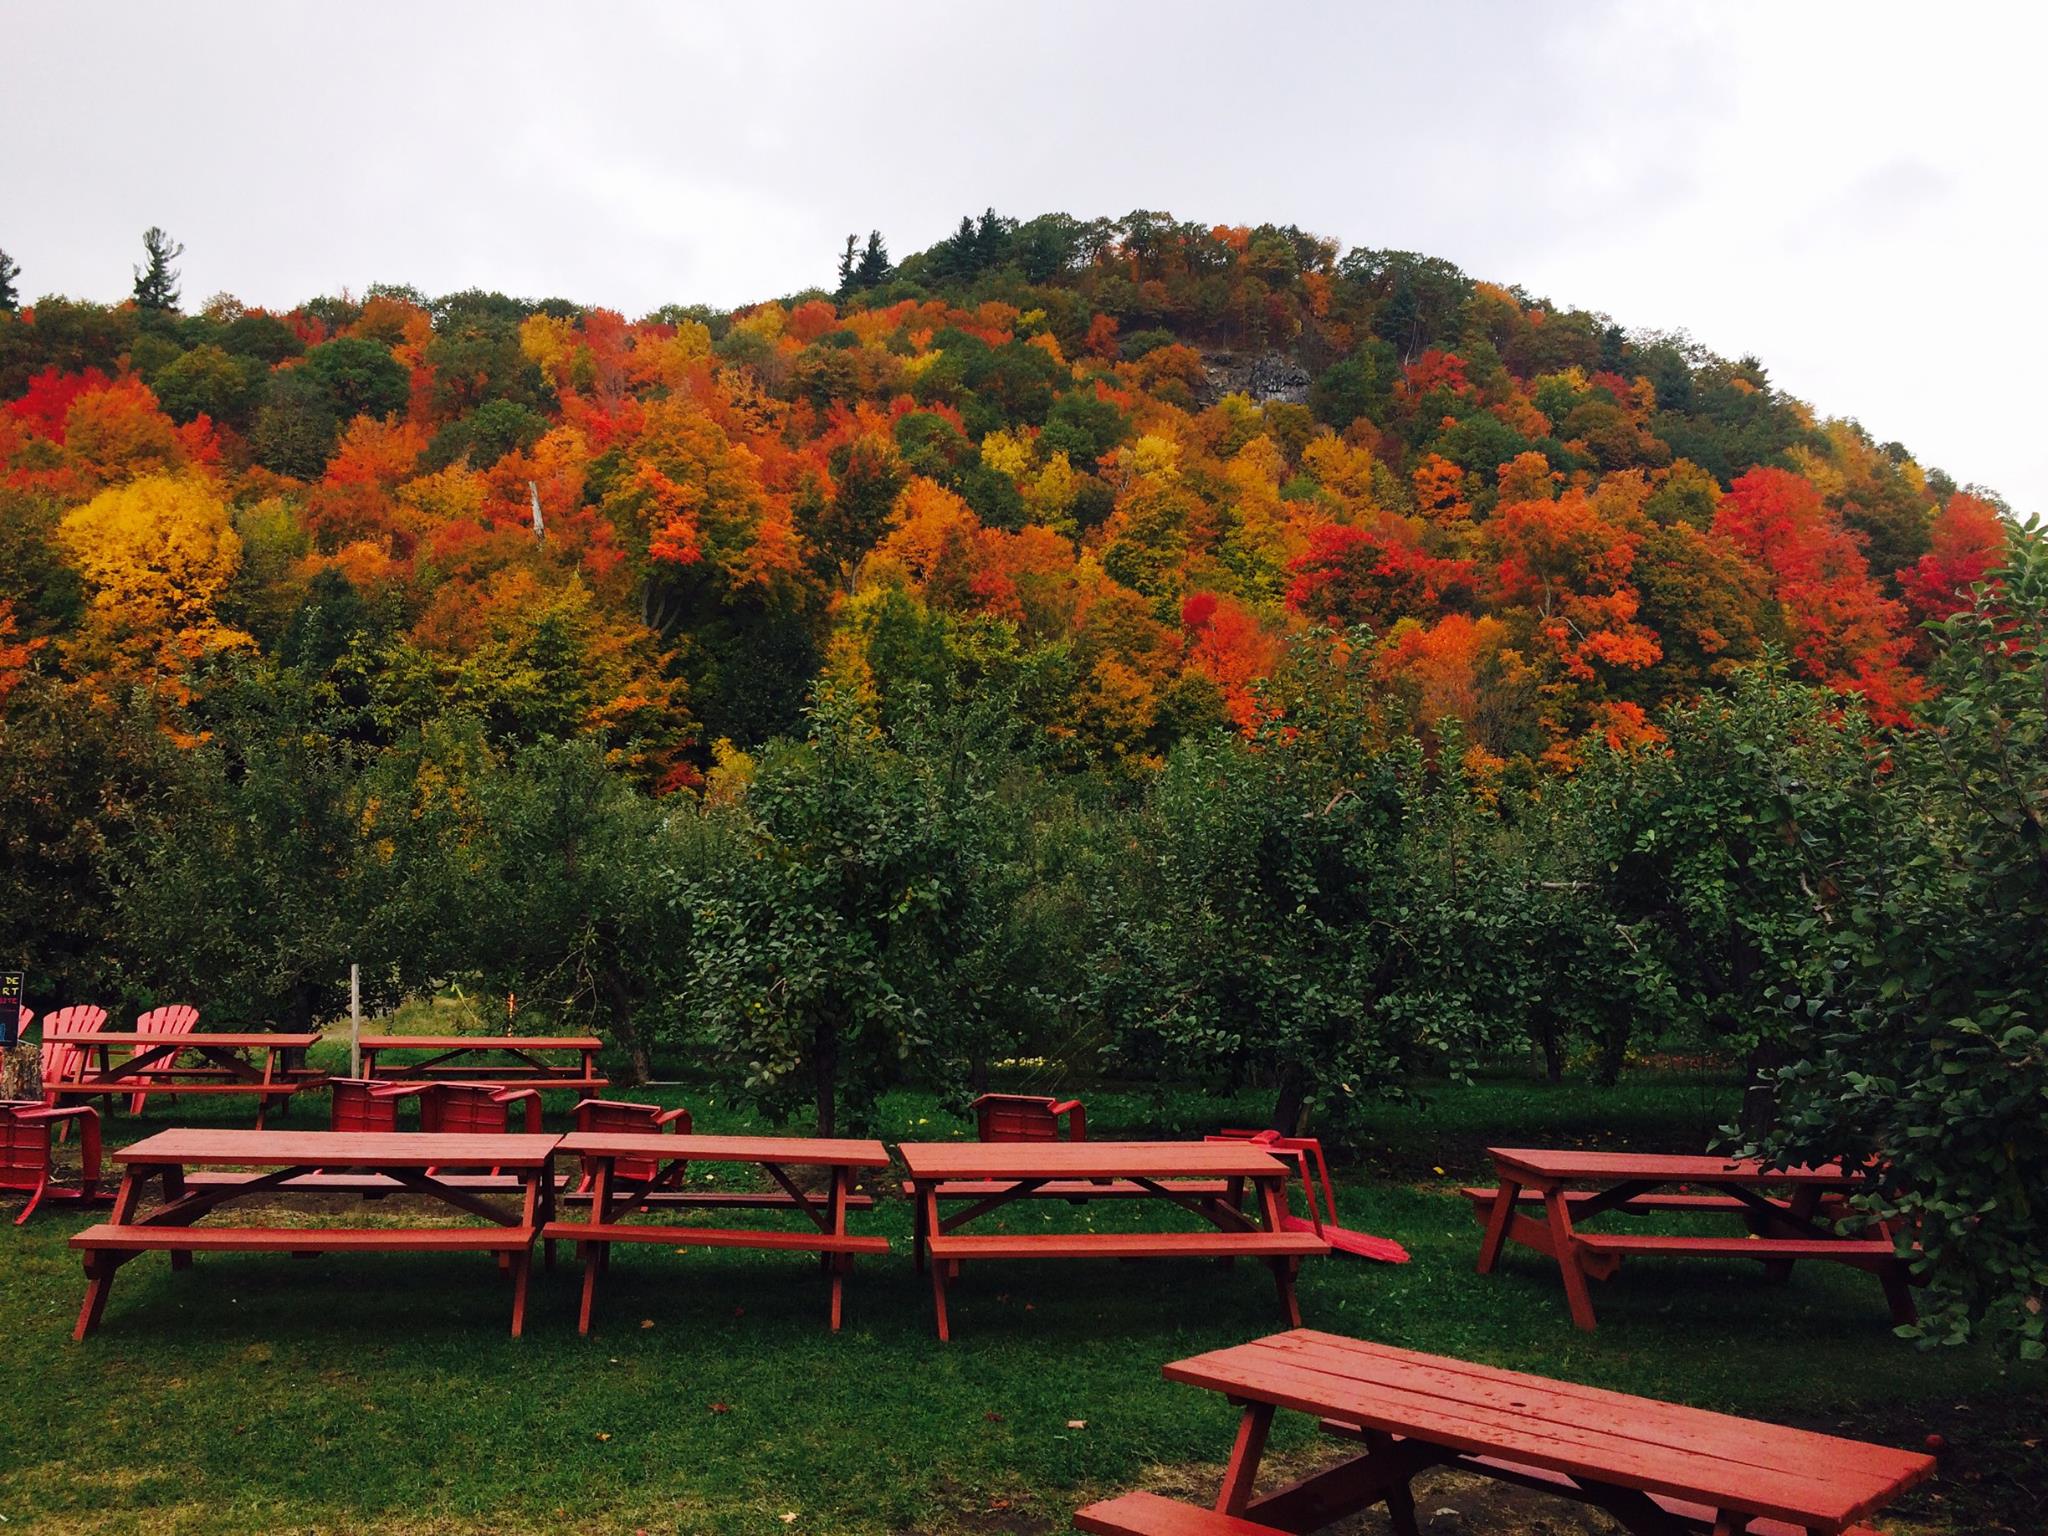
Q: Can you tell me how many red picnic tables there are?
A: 7